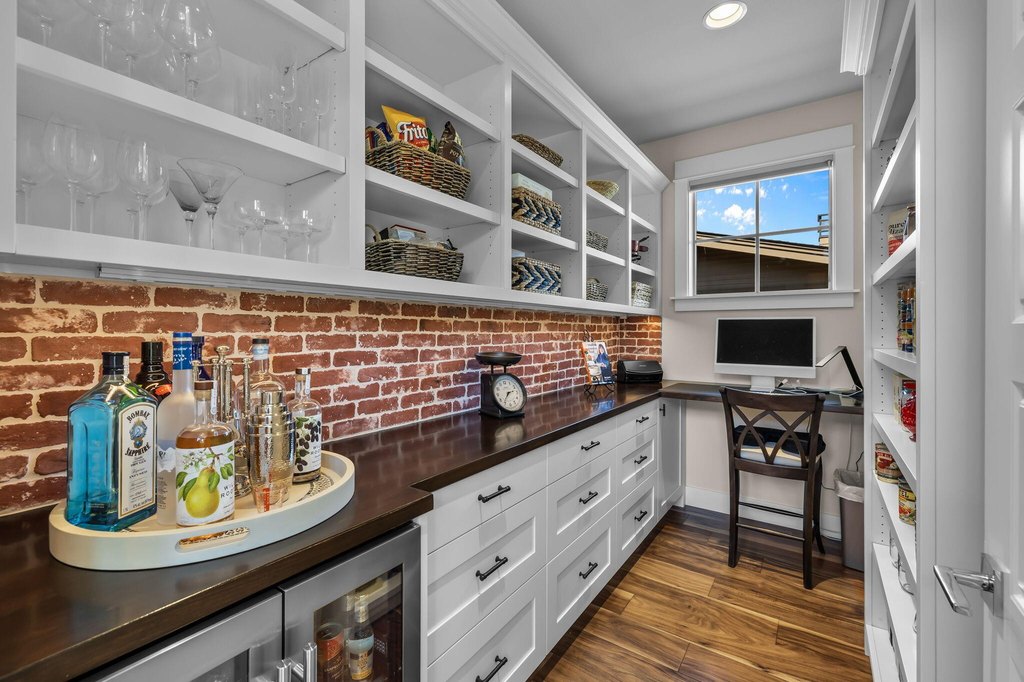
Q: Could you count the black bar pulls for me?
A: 10